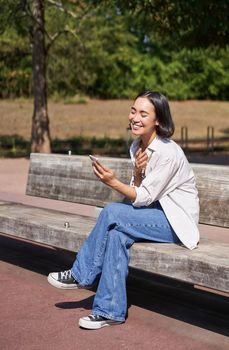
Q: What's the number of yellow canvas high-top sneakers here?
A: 0